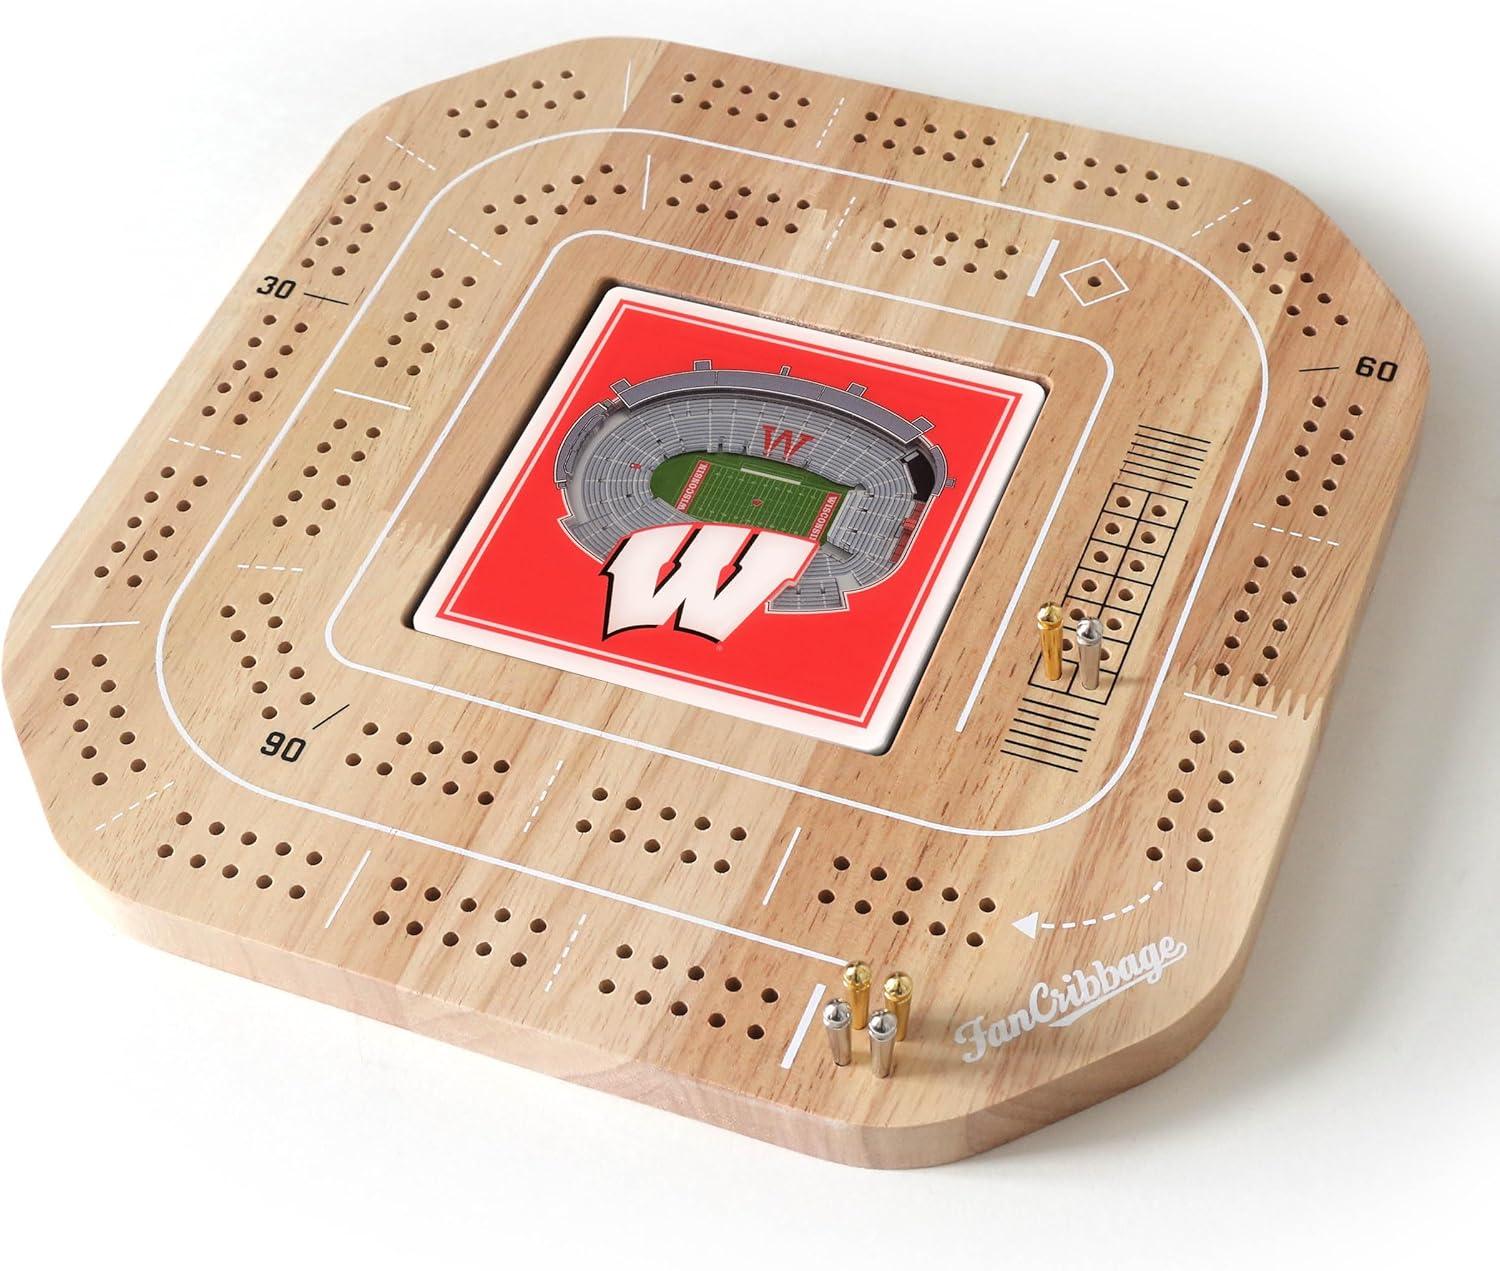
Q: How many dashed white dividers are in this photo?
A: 11